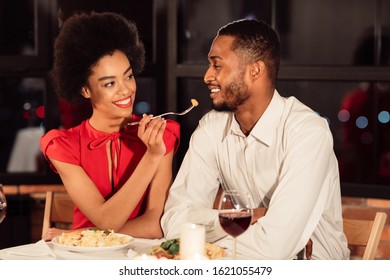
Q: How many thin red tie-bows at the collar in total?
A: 1